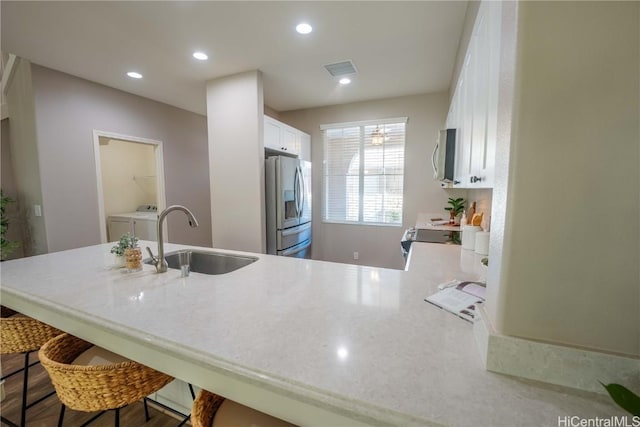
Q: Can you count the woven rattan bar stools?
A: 3